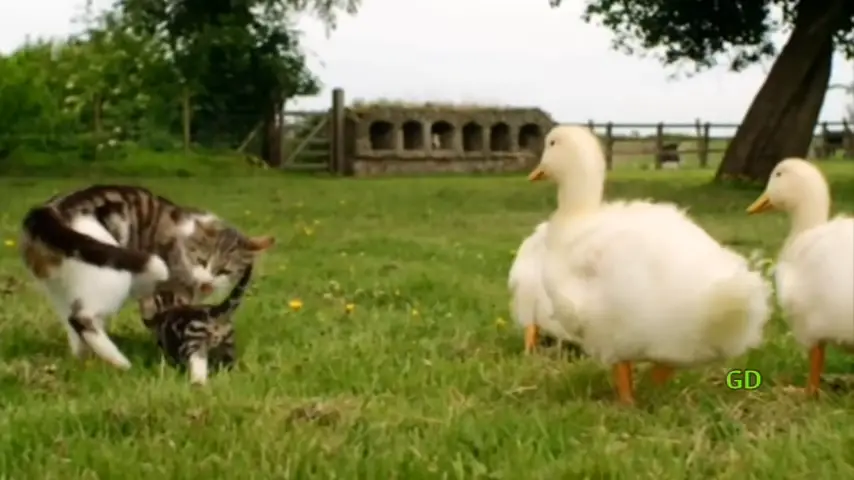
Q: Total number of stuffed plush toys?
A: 0